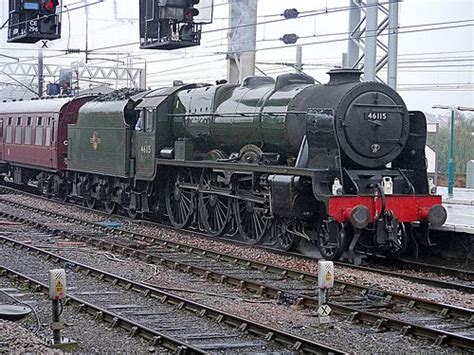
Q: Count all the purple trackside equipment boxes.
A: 0